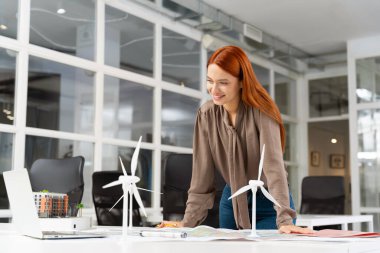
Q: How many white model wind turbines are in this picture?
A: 3